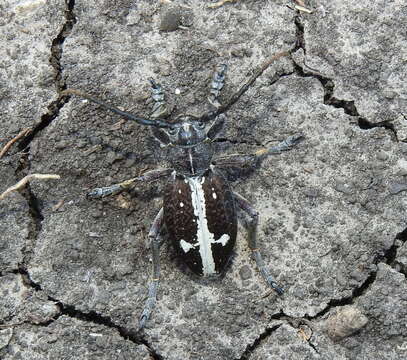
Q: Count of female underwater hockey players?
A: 0